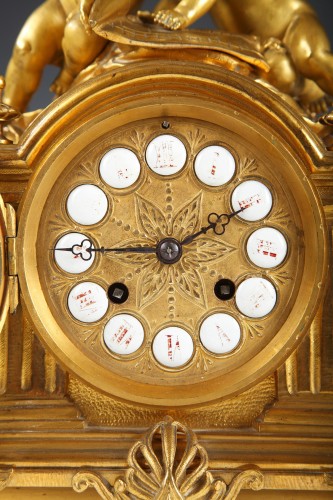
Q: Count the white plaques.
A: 12